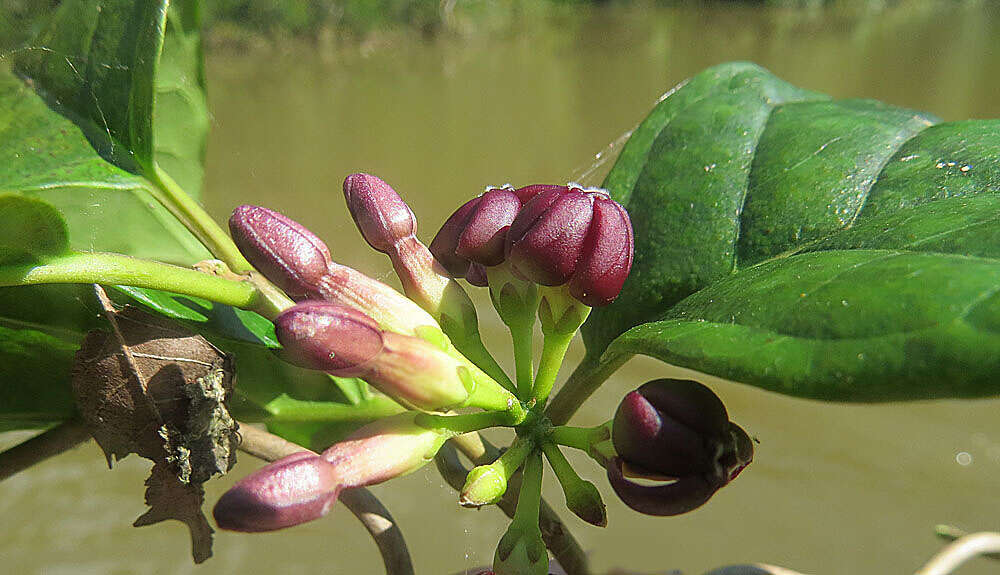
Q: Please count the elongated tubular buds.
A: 4